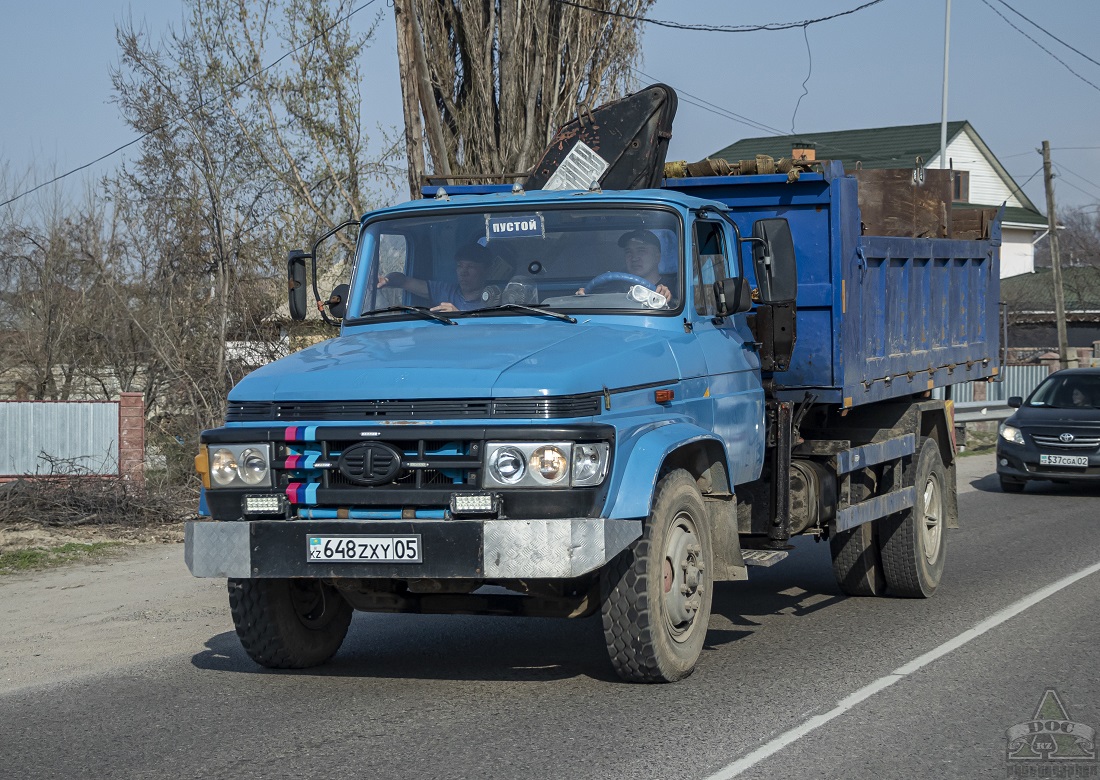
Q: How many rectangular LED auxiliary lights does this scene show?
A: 2